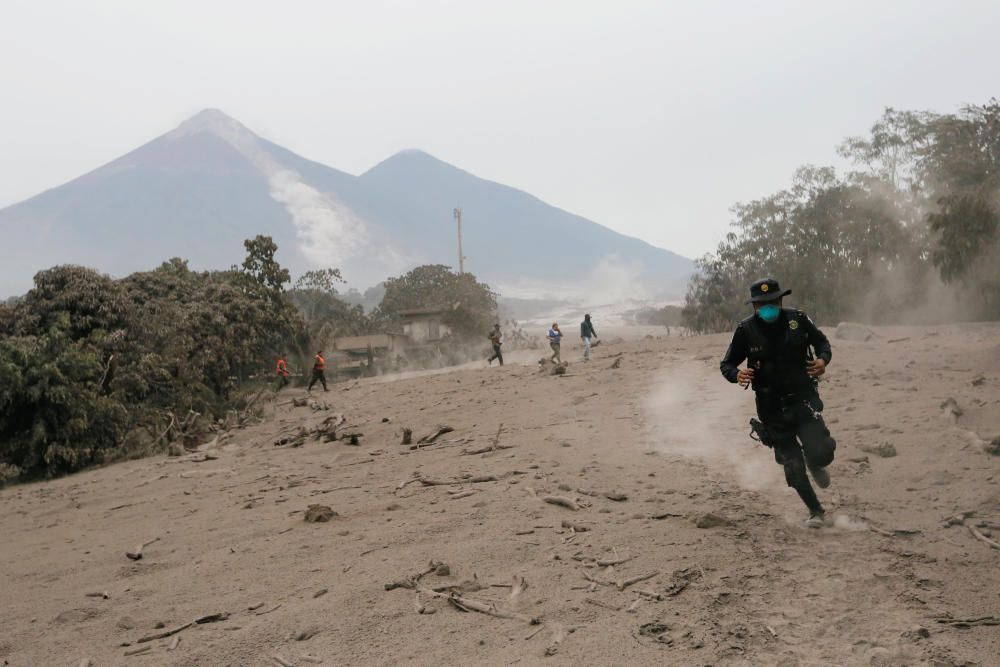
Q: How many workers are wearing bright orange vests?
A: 2